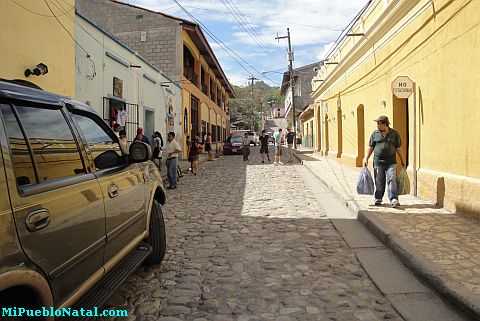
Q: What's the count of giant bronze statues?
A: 0